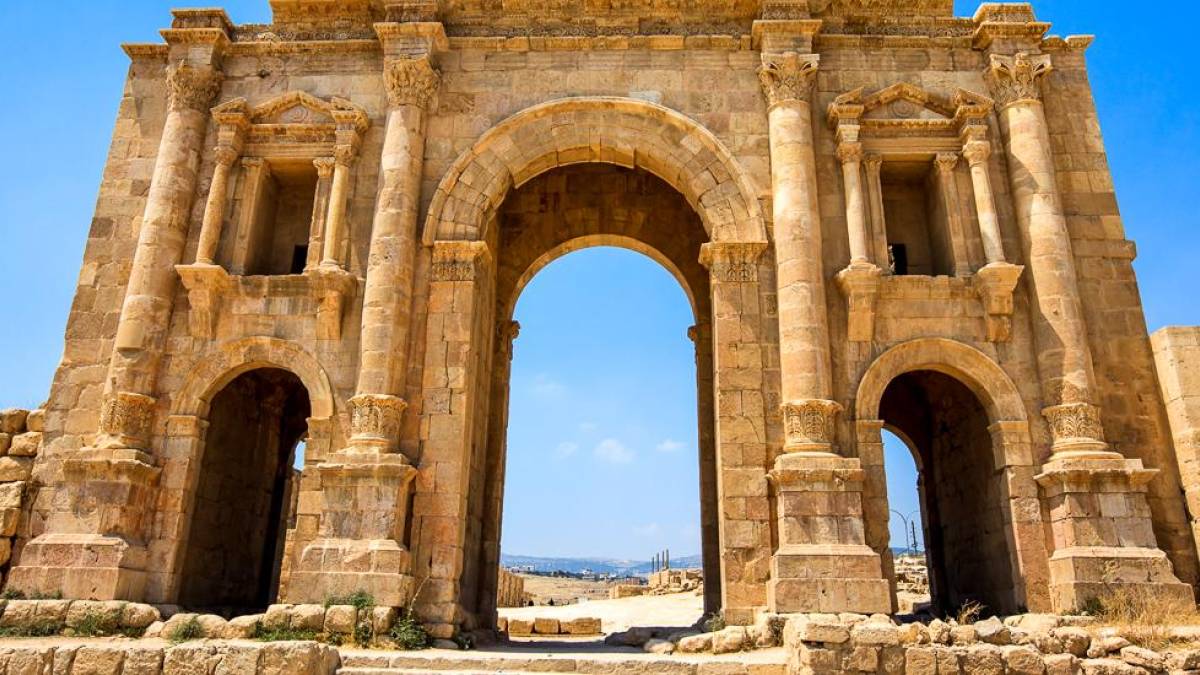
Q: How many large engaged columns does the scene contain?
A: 4